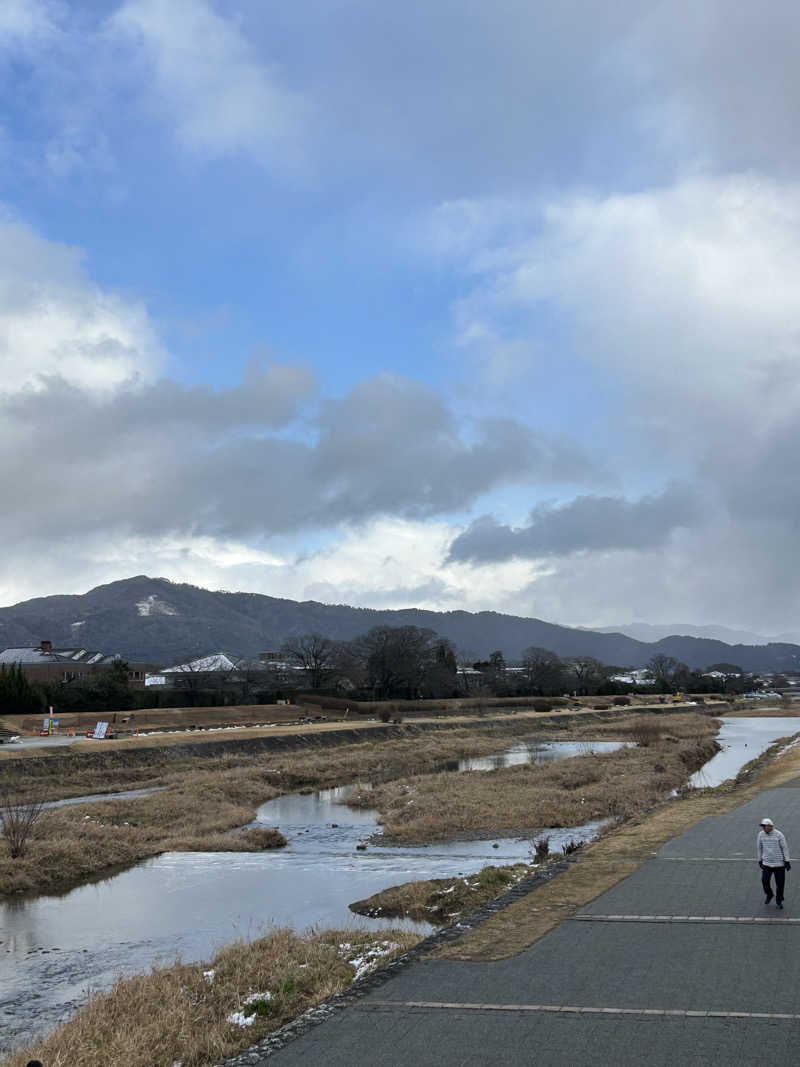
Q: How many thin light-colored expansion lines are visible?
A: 3